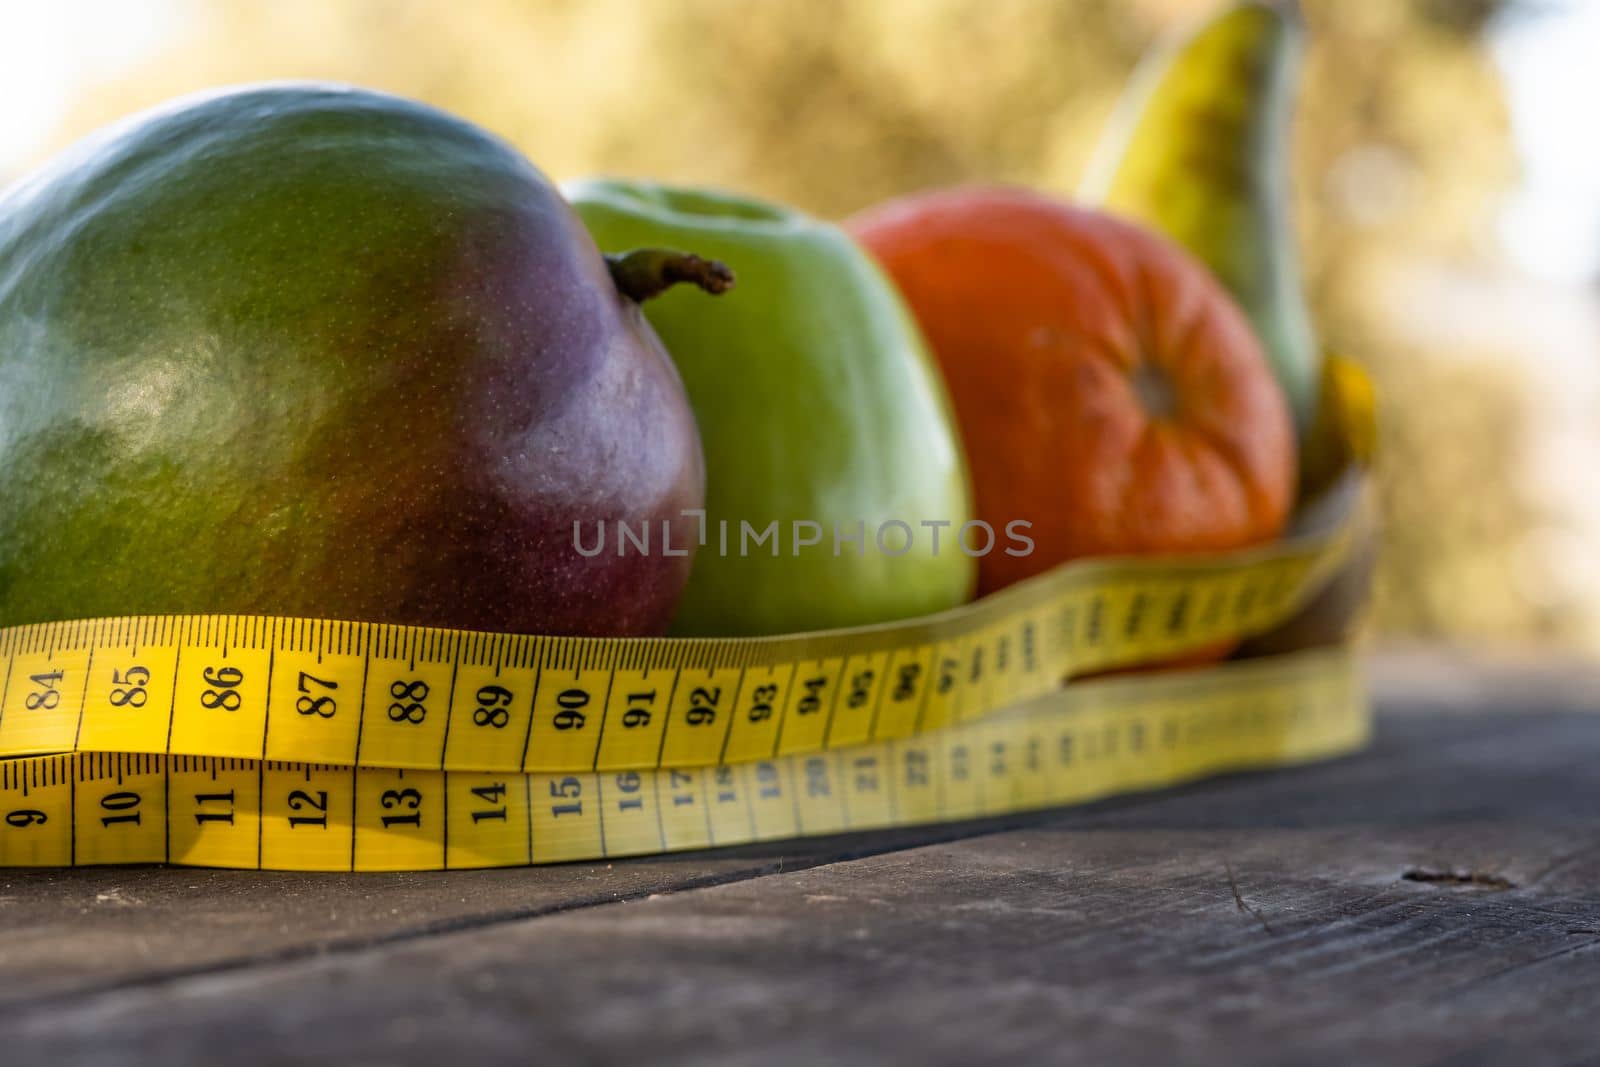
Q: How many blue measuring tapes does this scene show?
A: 0